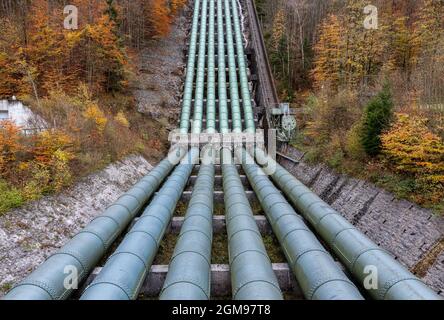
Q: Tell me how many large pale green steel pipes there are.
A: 6